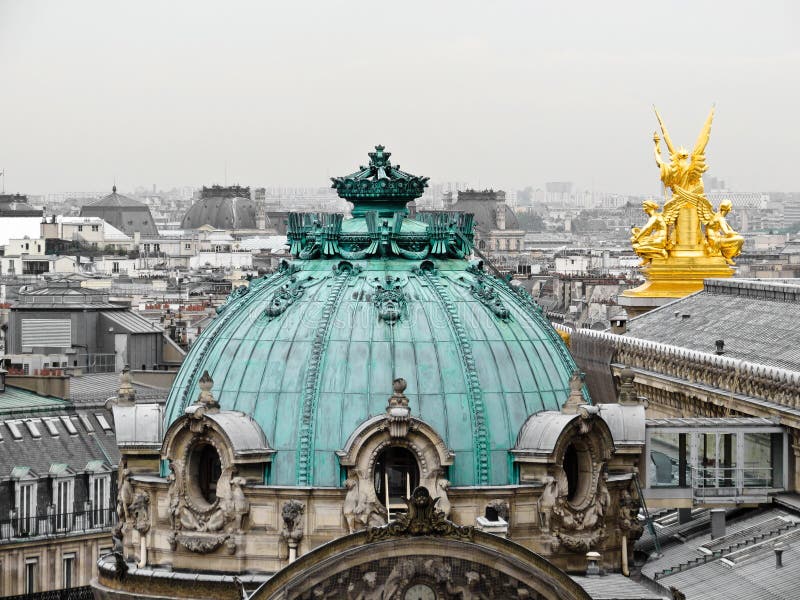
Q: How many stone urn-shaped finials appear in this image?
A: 5